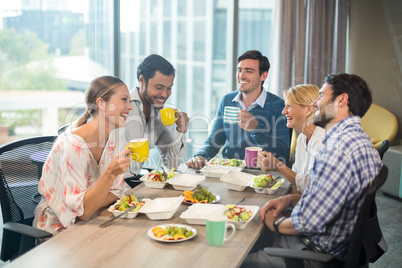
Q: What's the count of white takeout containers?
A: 5